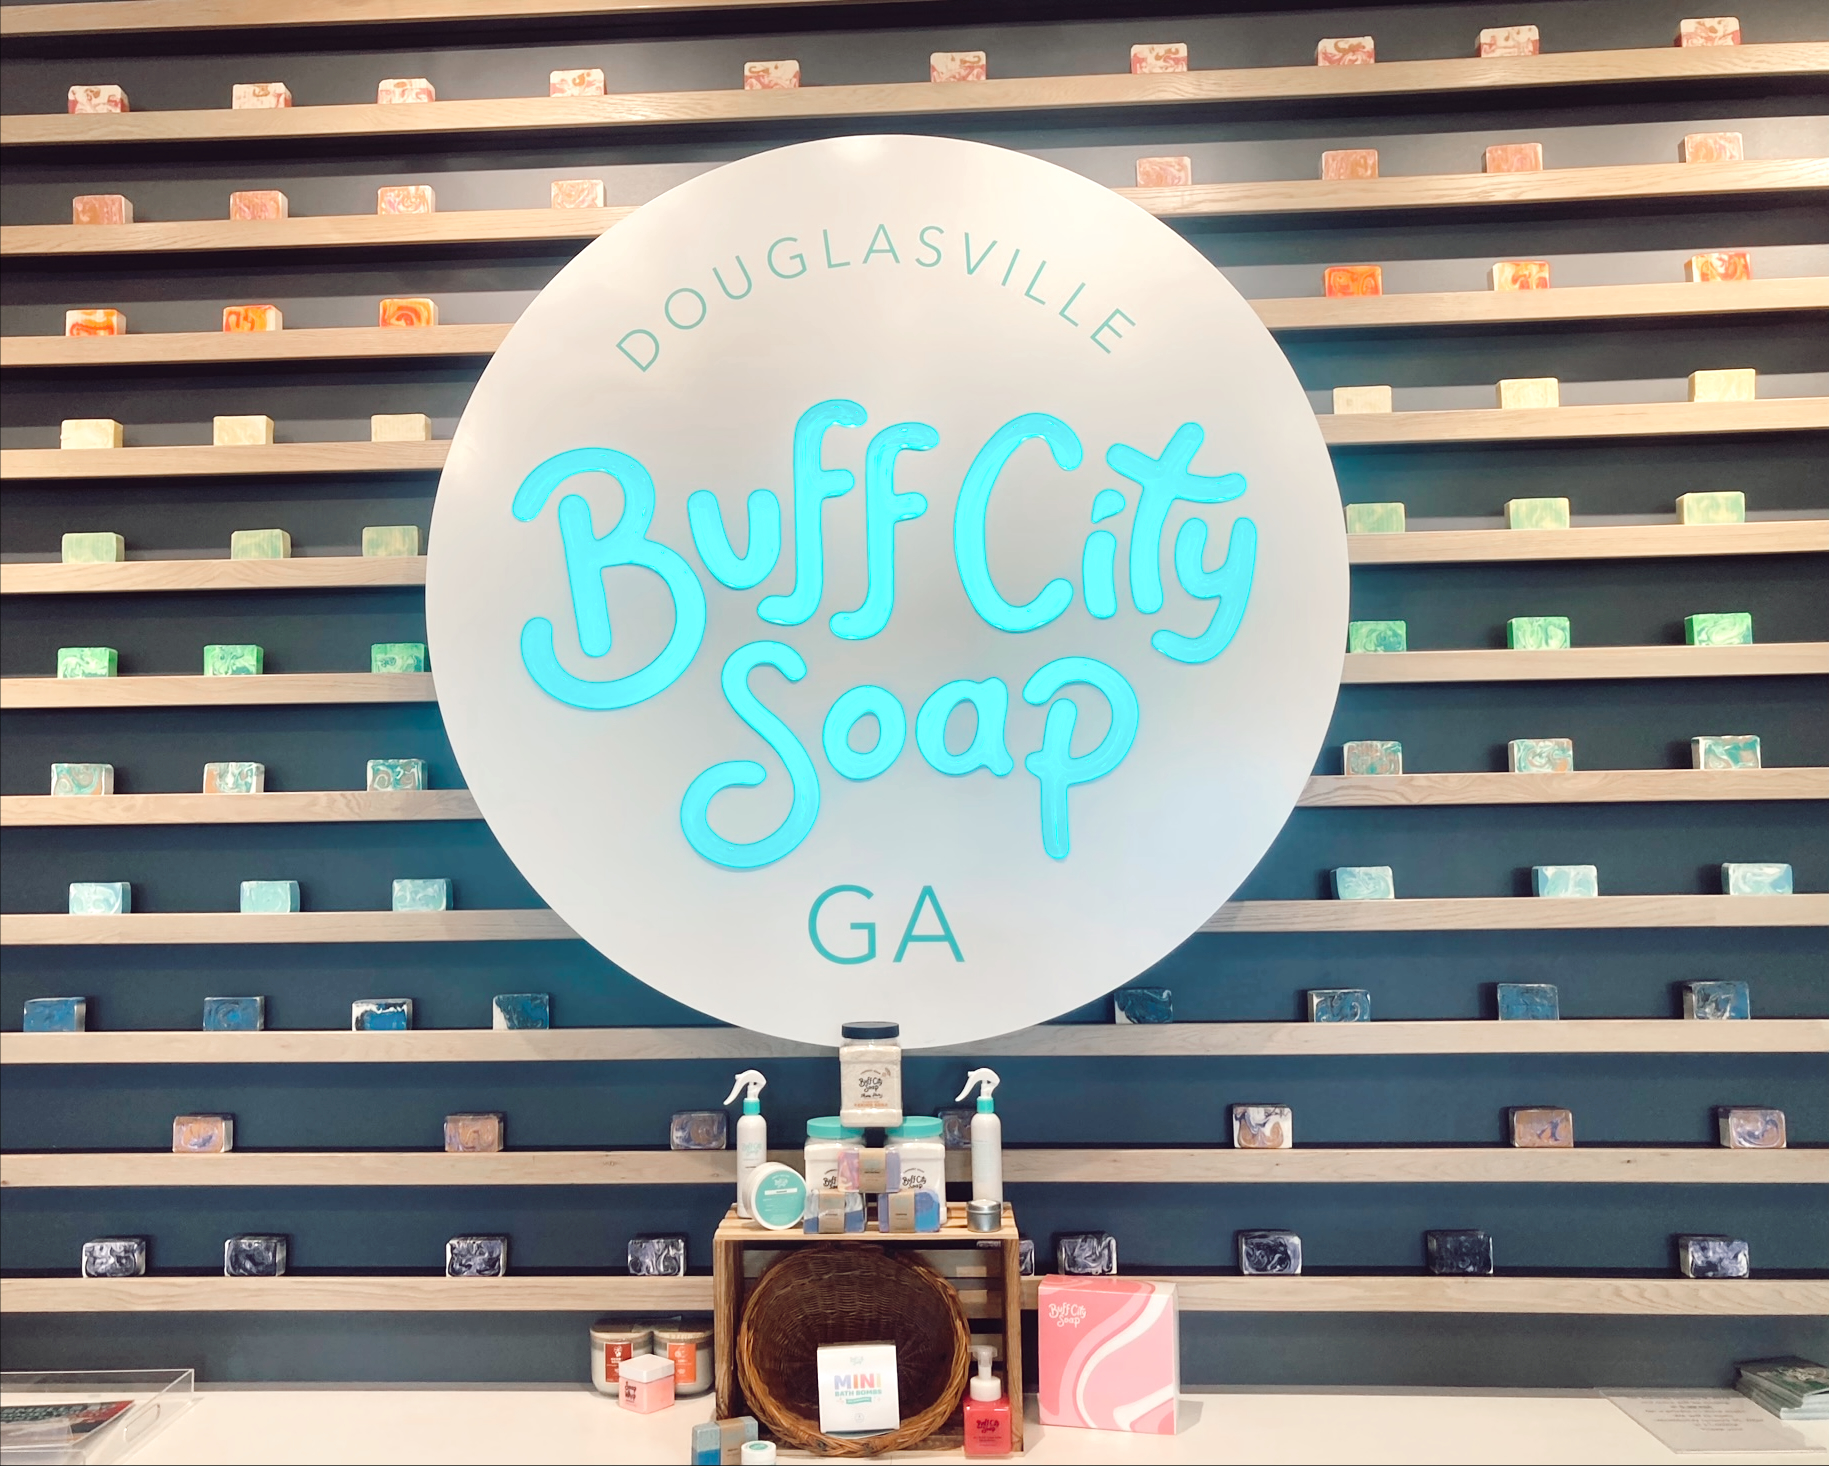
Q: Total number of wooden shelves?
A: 12